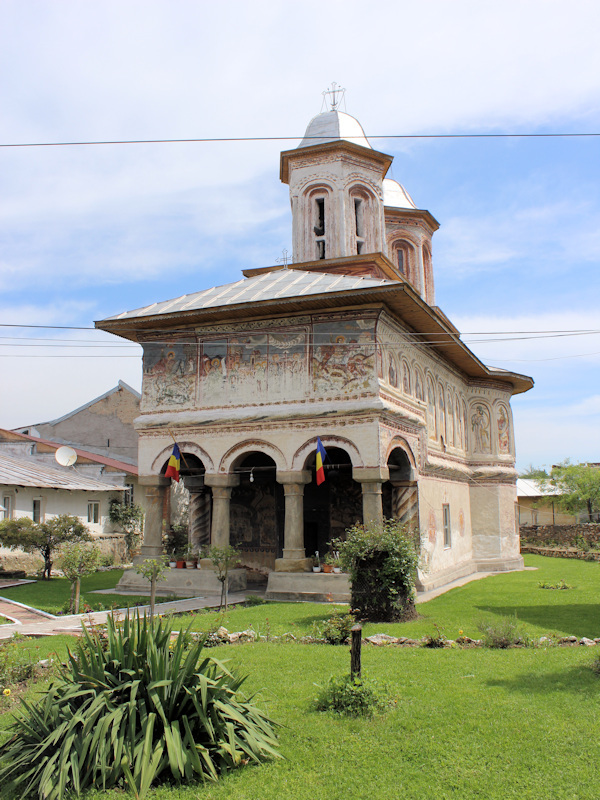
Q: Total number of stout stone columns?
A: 4